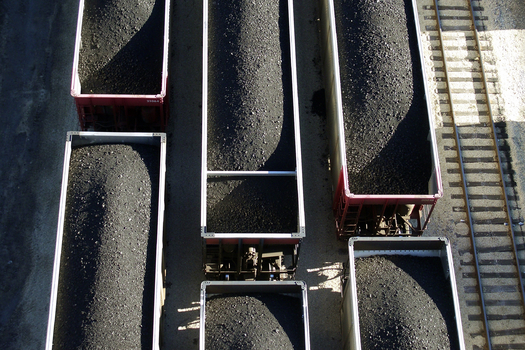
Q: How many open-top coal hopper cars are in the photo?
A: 6